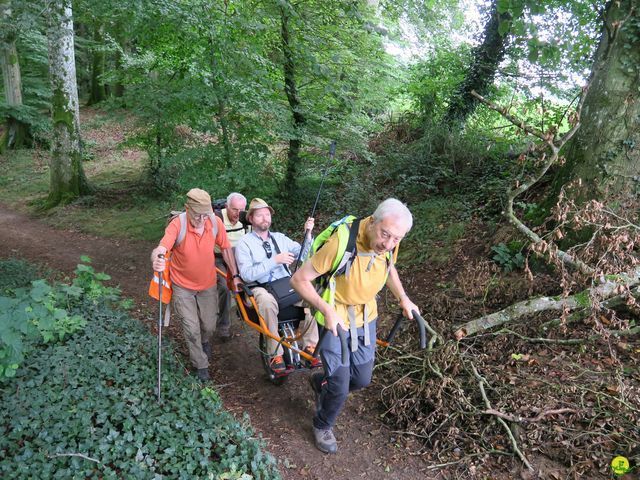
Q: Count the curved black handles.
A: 2